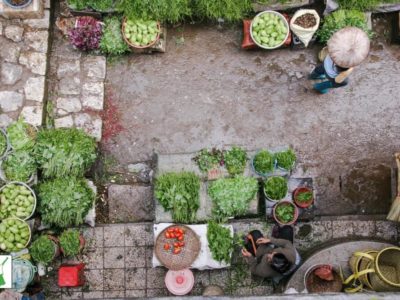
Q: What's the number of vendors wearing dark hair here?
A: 1